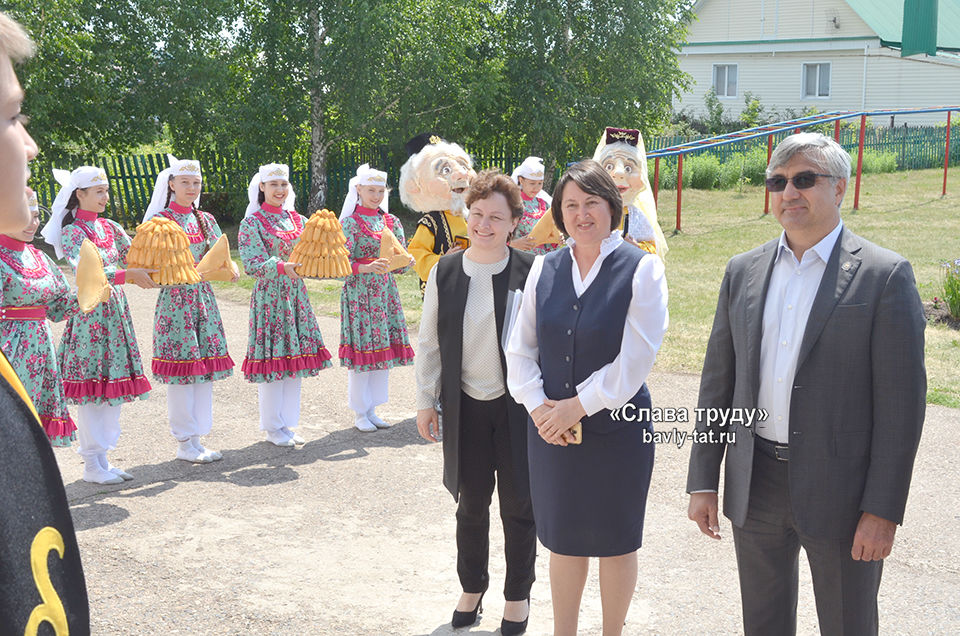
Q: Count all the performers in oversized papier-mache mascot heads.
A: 2